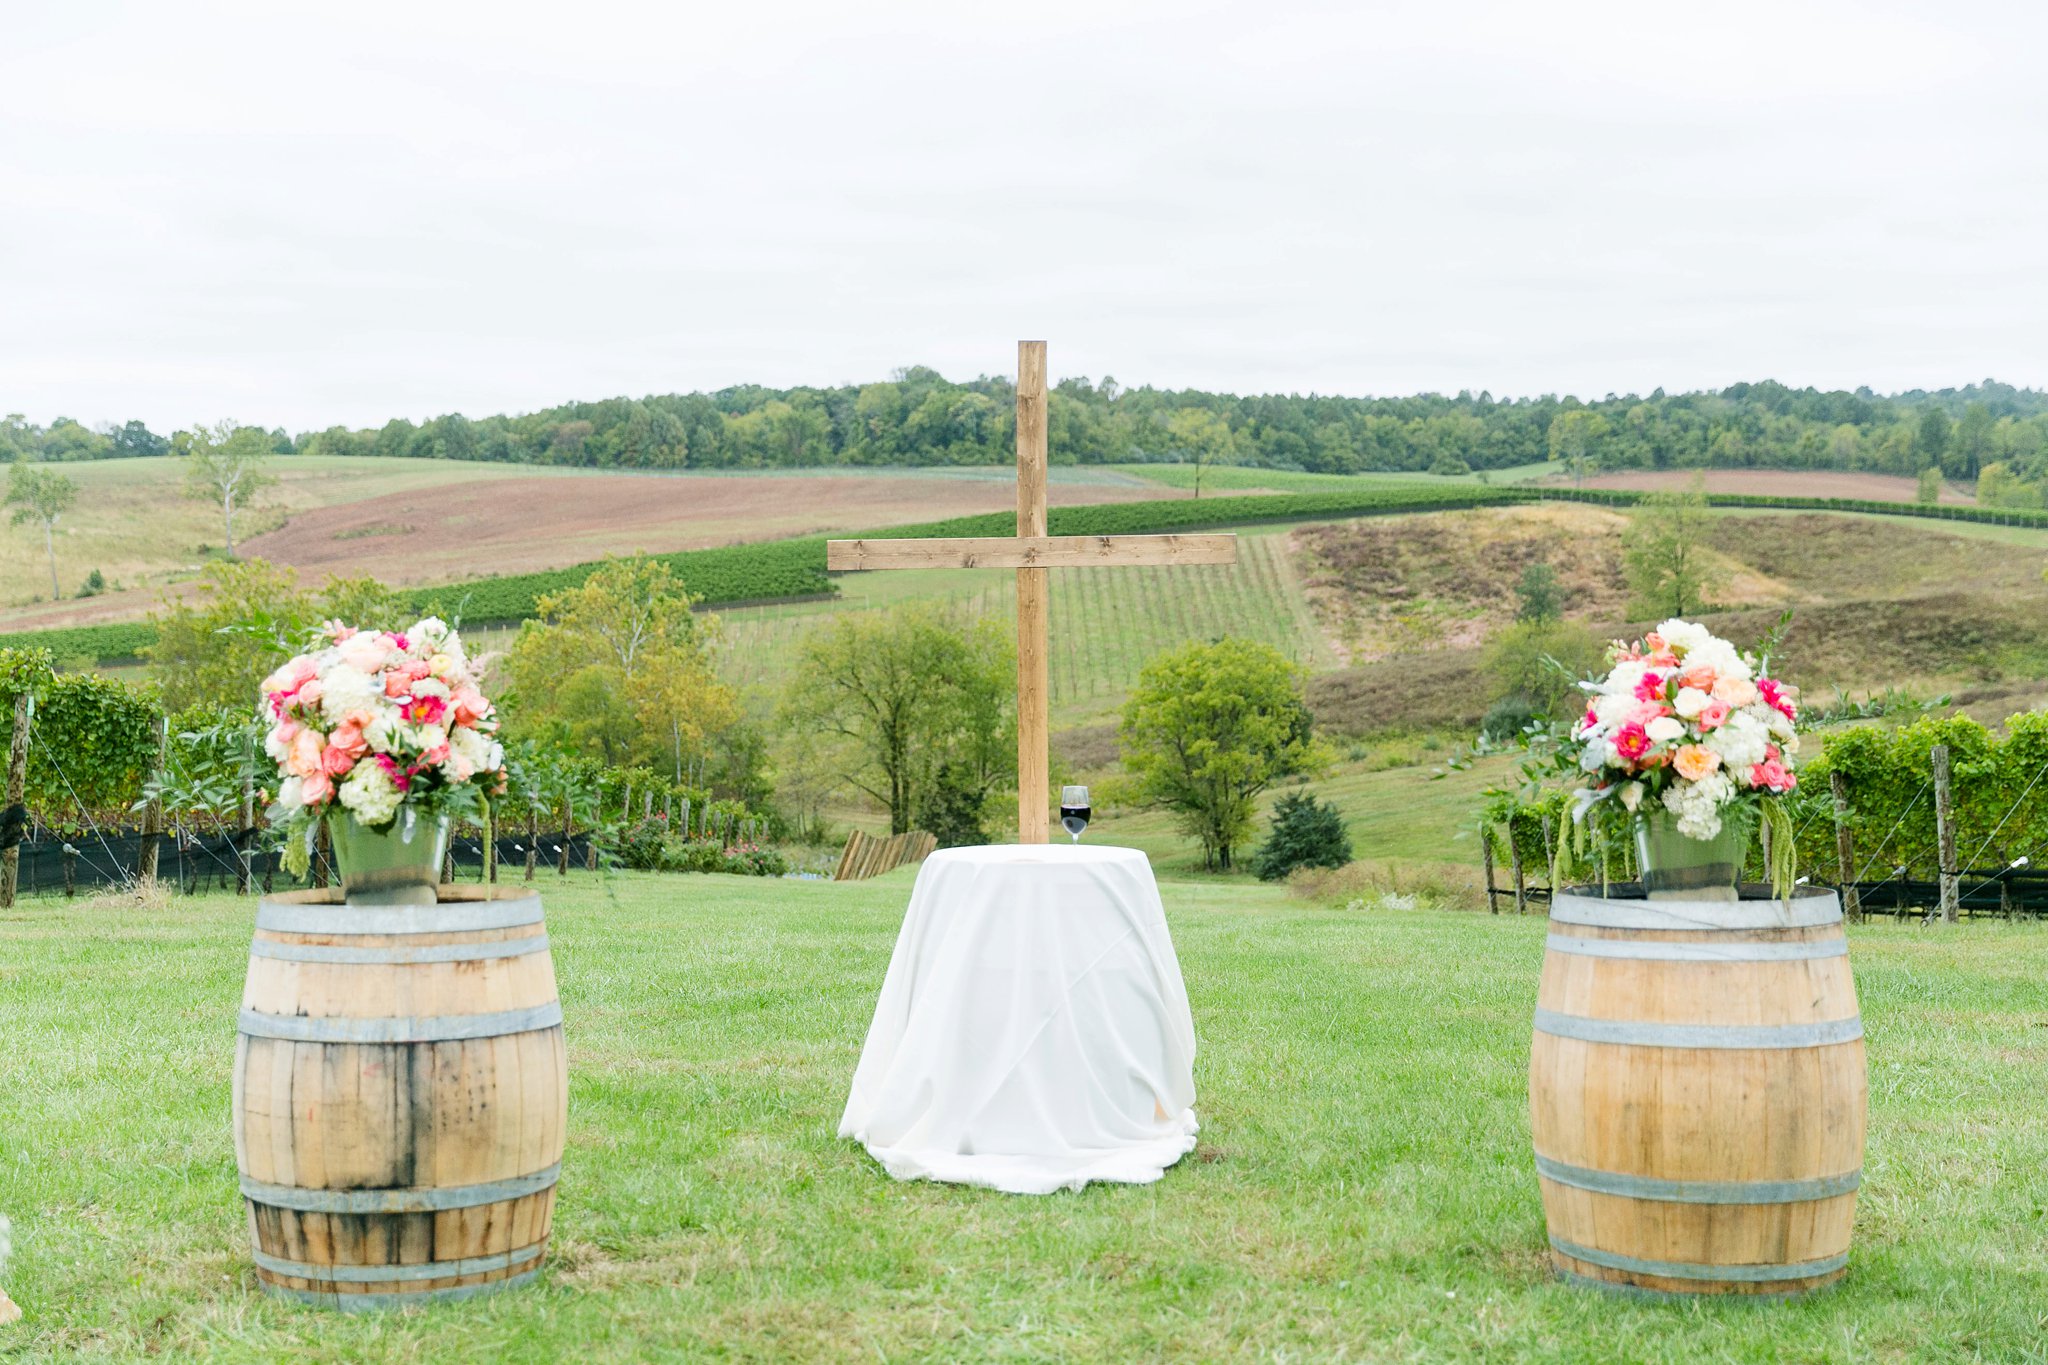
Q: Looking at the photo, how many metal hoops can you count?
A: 12